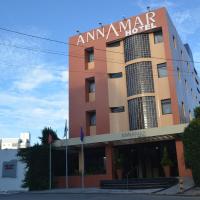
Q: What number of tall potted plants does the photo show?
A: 2